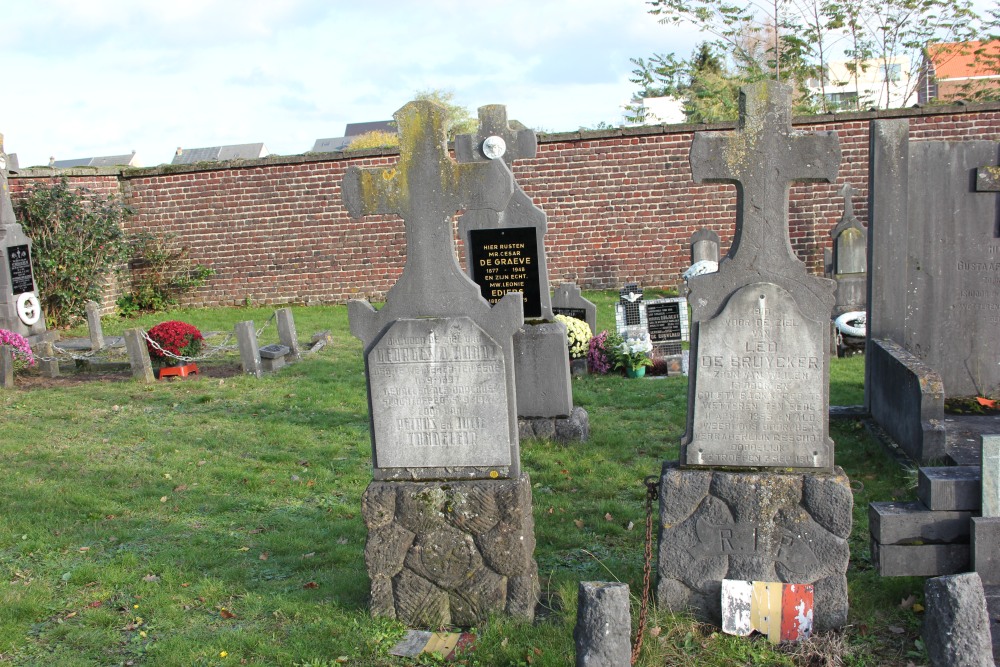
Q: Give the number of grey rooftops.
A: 4